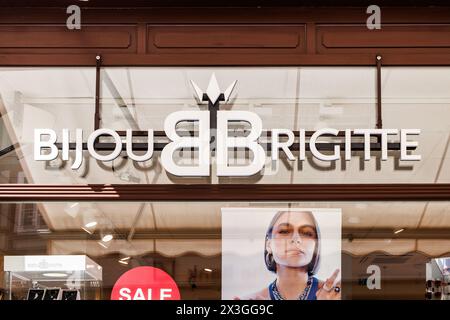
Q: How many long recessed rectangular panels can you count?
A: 3